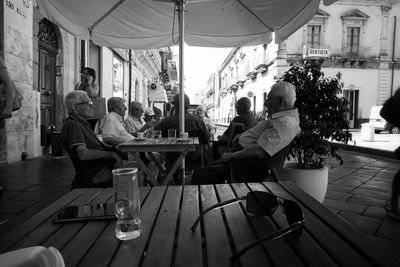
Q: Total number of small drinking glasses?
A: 2